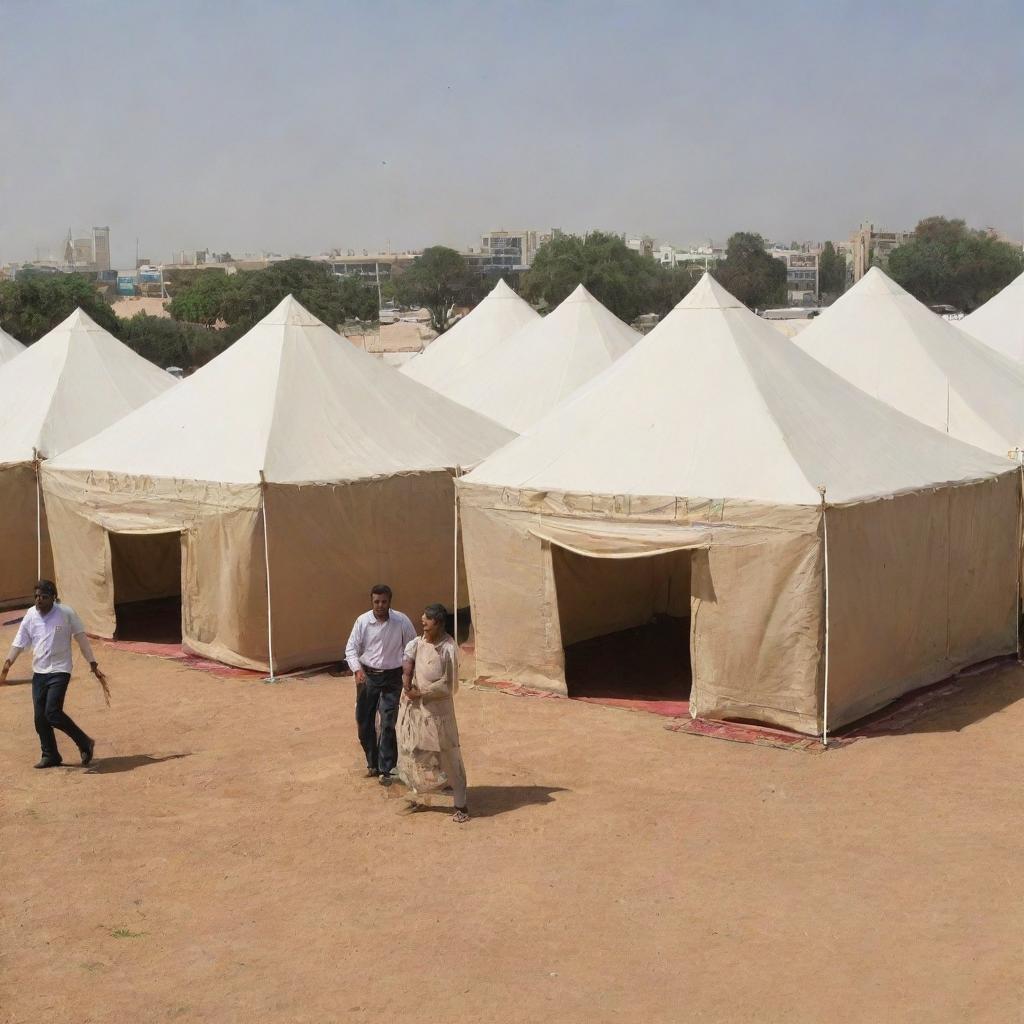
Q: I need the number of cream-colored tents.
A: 8